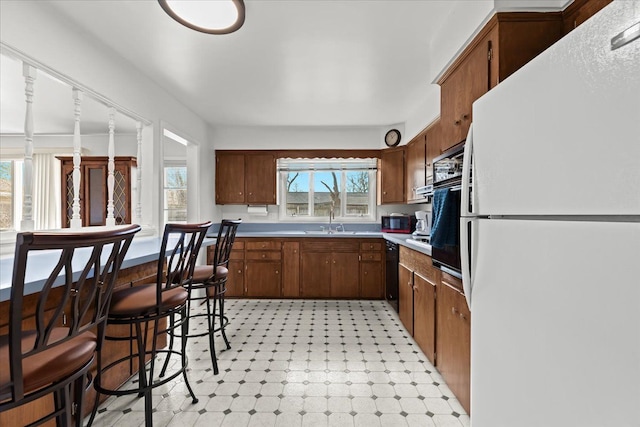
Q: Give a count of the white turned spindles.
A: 4